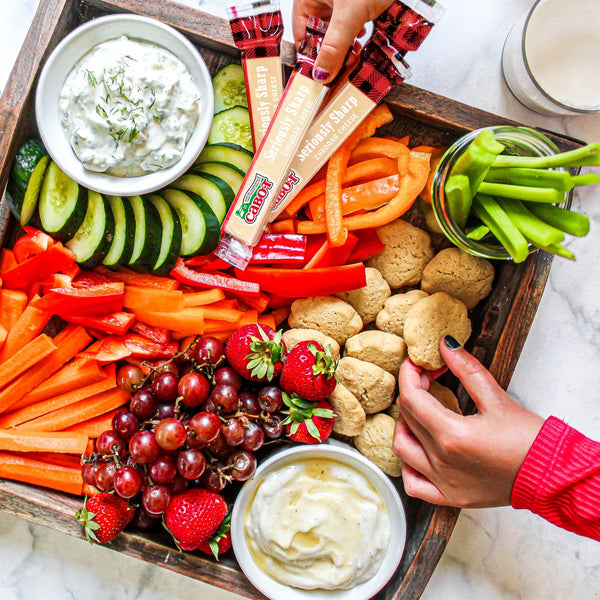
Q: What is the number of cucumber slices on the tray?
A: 12